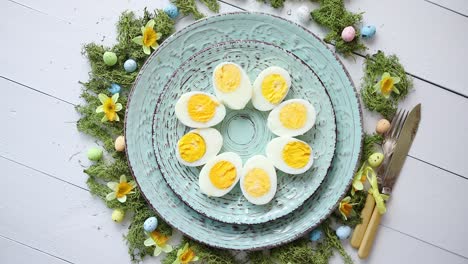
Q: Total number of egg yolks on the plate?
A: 8